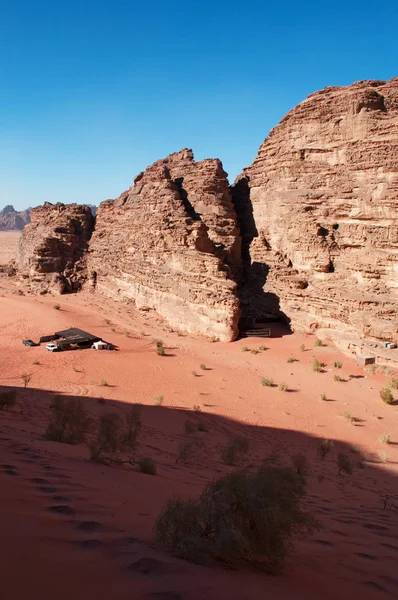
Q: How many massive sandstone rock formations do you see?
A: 3